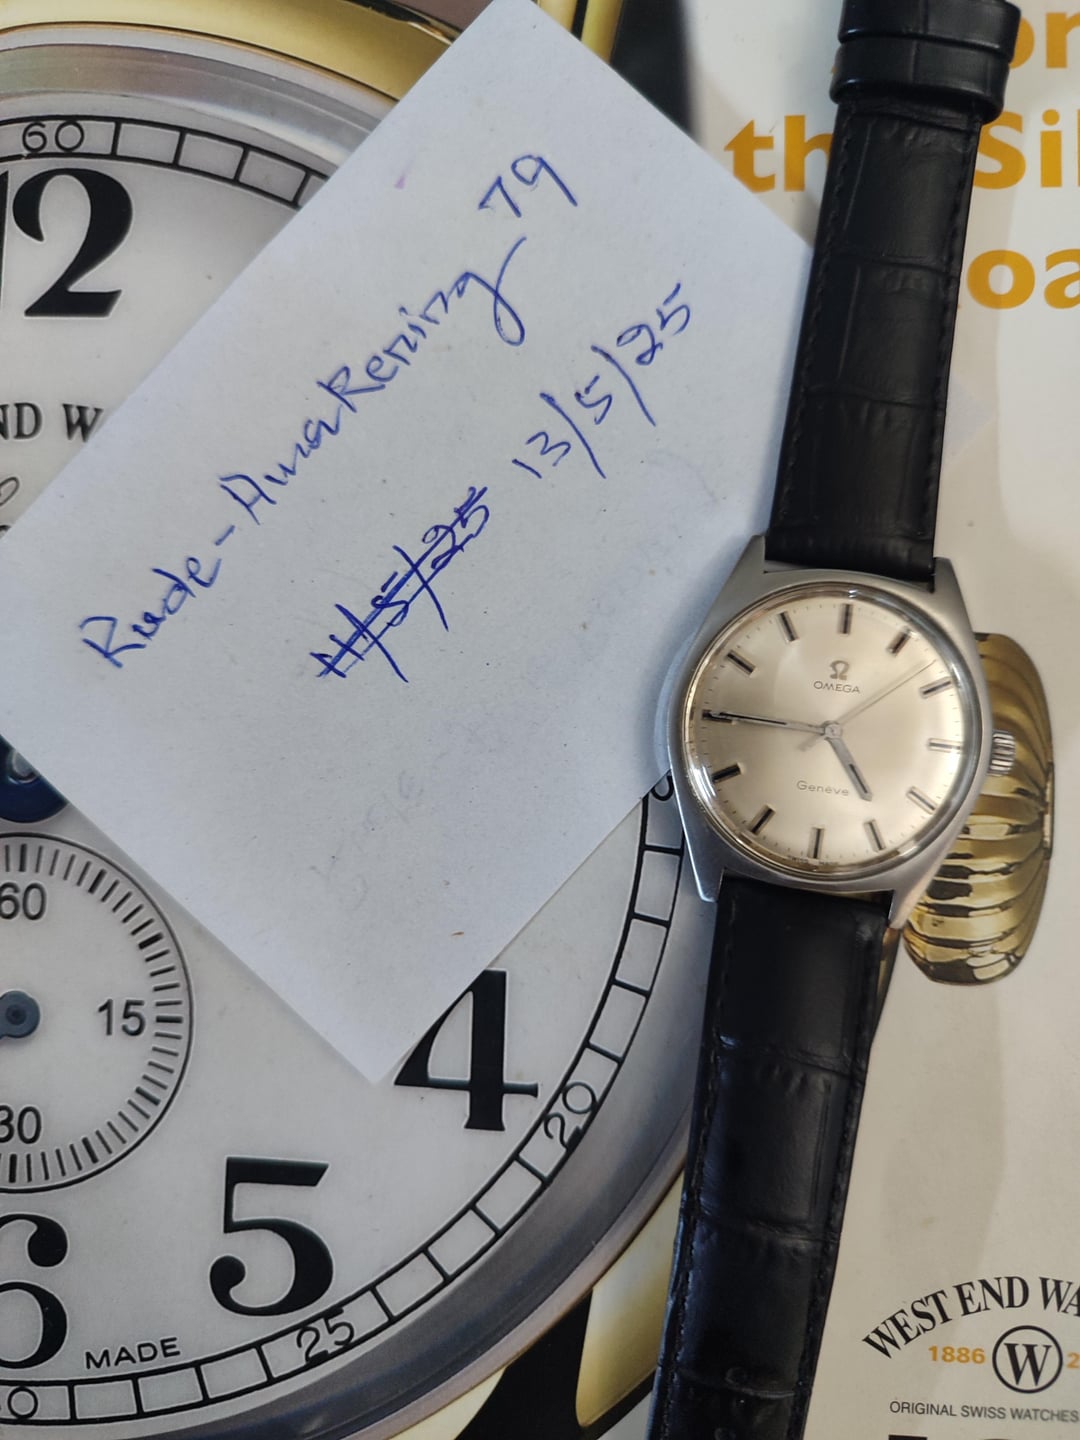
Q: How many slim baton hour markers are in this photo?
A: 12